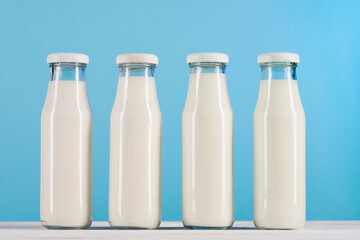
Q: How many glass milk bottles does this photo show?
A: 4